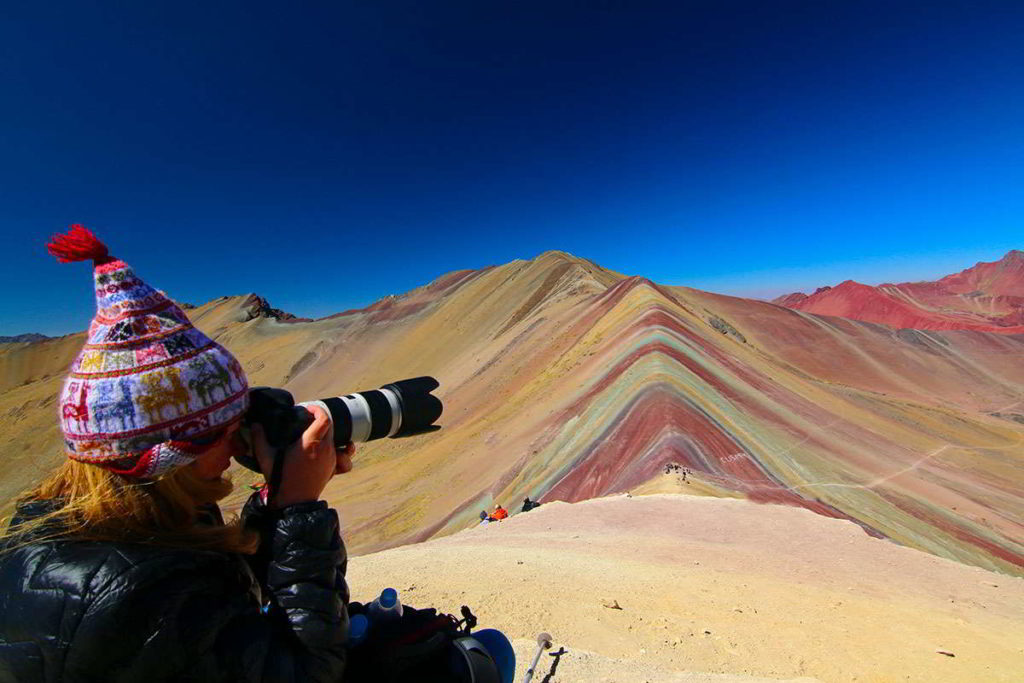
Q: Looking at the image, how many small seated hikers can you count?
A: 3